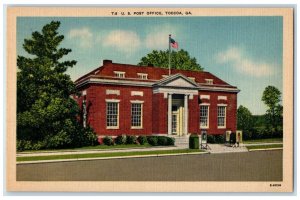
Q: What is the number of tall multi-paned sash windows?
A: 4